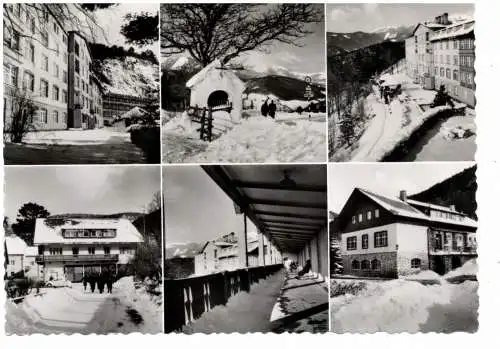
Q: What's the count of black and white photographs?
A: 6